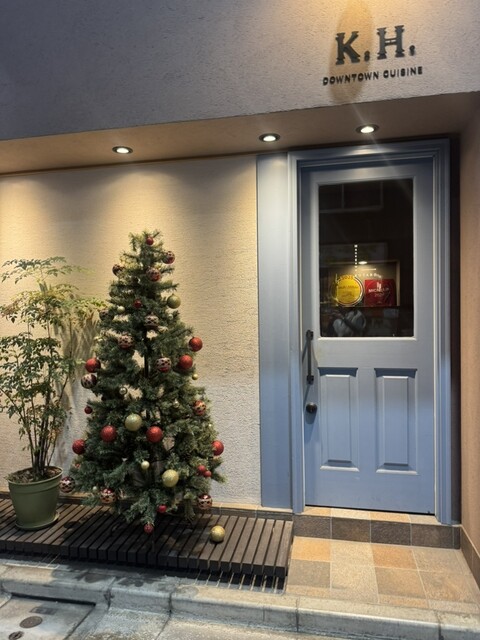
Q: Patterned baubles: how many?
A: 12